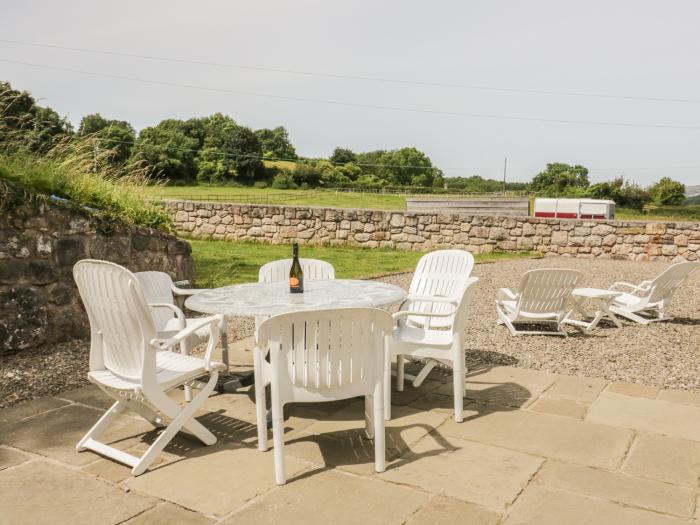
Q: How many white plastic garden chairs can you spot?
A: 8